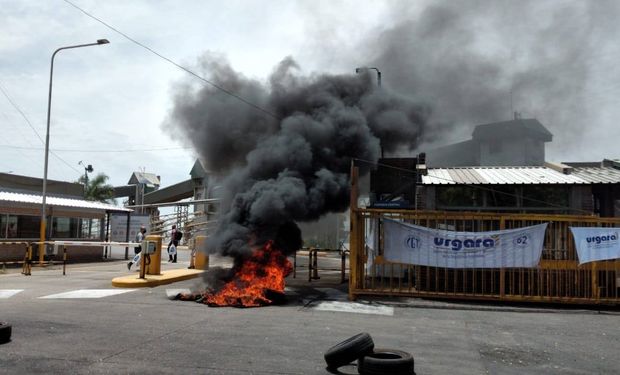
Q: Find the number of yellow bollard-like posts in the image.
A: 2